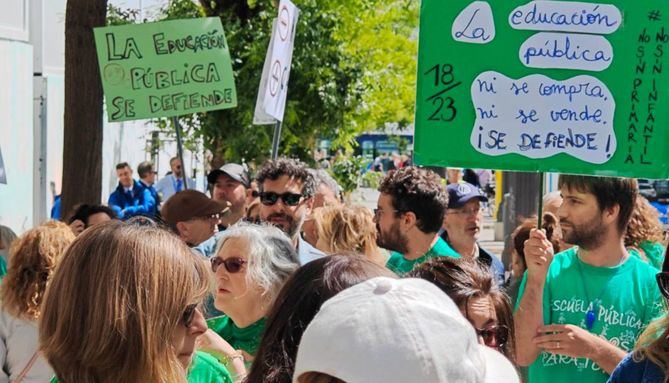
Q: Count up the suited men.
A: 3